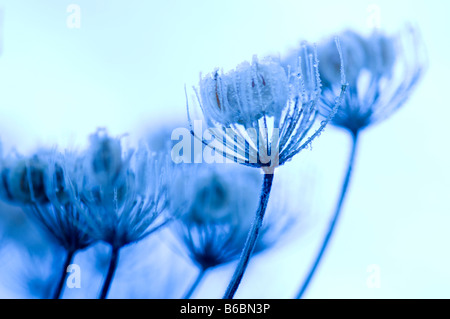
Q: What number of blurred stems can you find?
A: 4